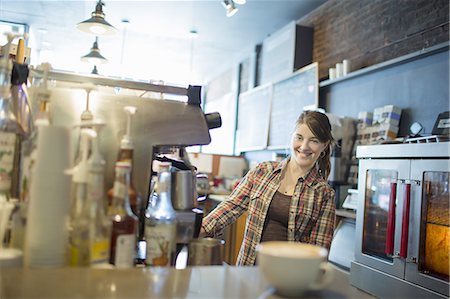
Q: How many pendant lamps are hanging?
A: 3